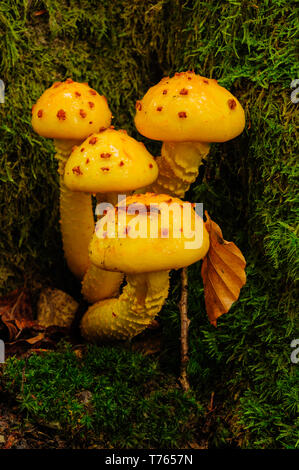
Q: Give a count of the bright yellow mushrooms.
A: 4